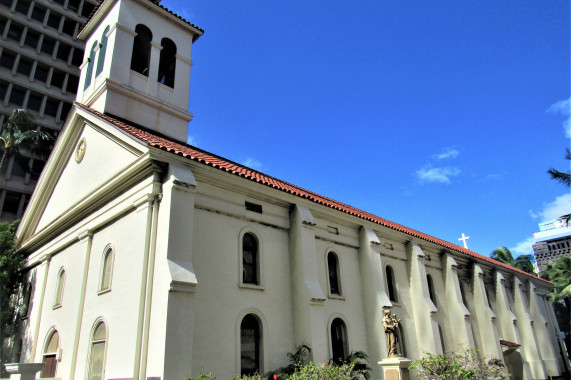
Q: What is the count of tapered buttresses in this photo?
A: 9